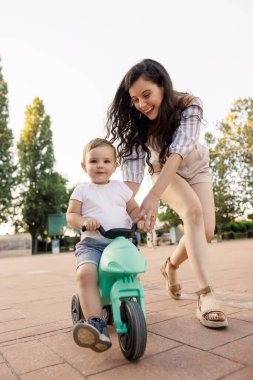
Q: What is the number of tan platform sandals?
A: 2